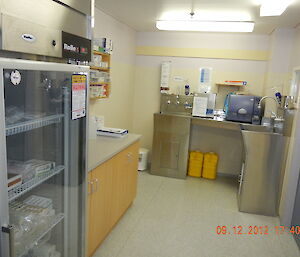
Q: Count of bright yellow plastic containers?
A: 2